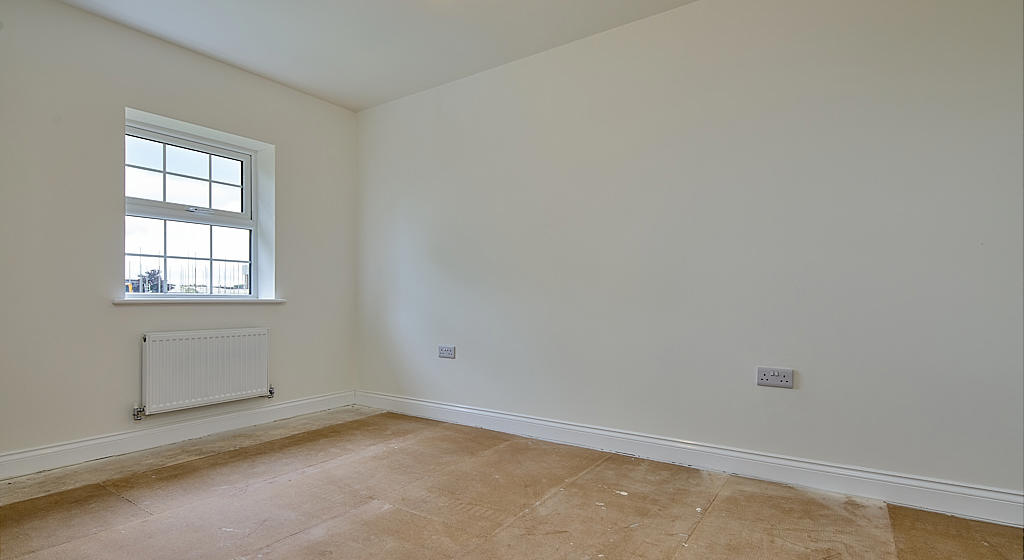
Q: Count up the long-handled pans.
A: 0